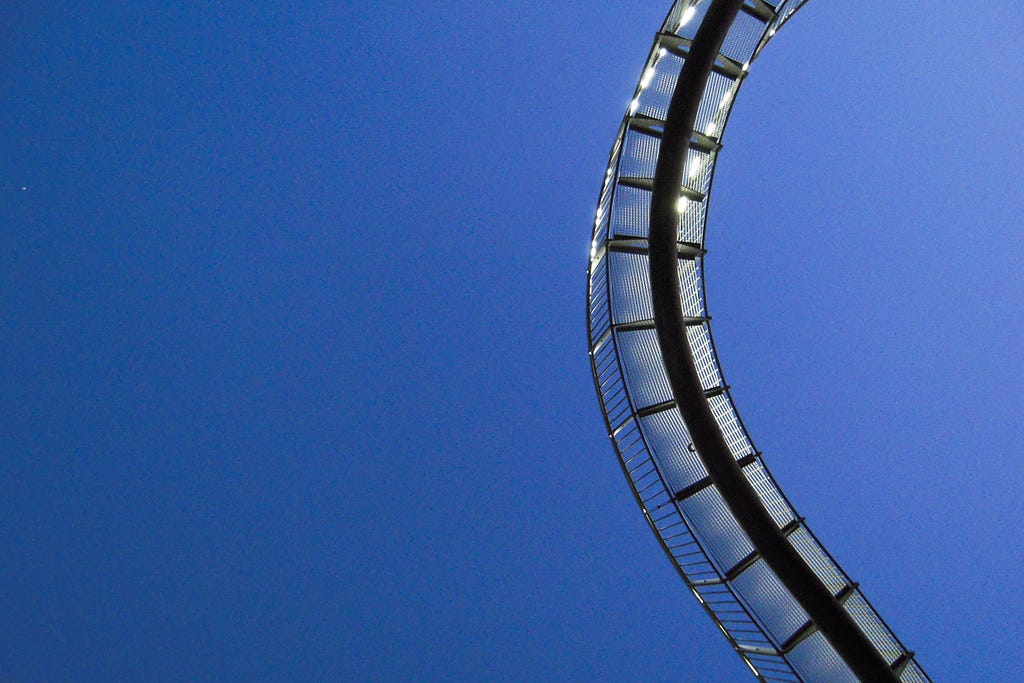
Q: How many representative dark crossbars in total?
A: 11